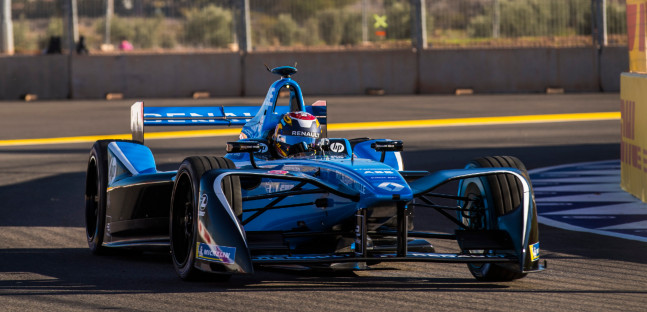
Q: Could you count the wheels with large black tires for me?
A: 3